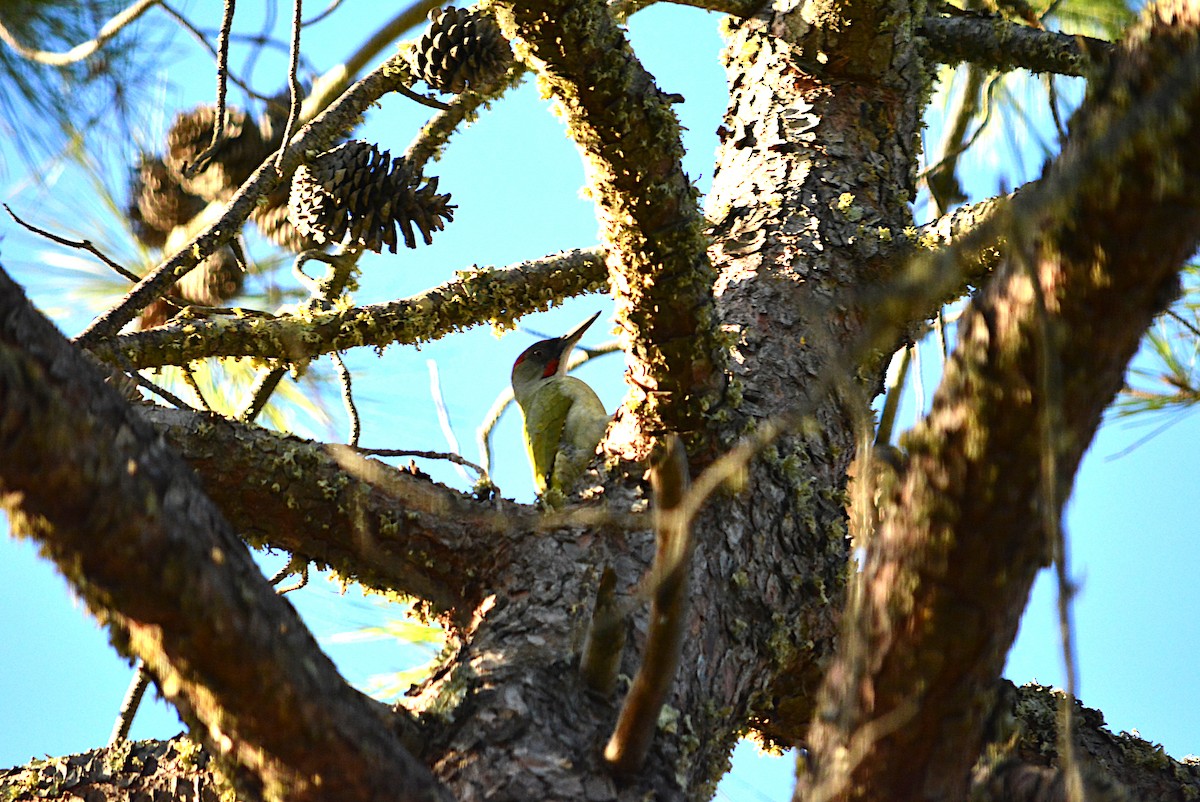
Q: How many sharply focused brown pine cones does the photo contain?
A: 2